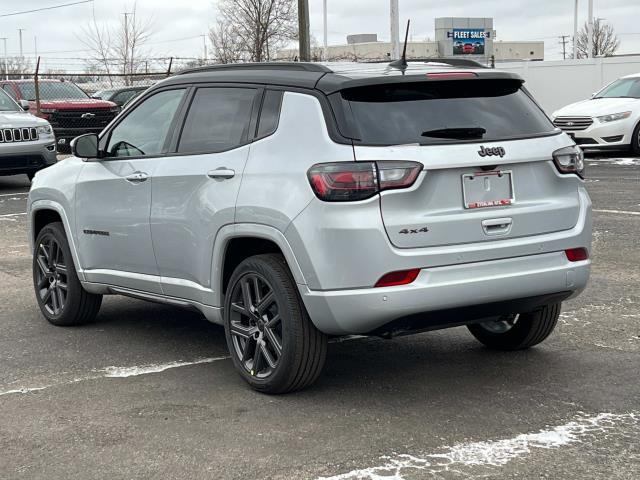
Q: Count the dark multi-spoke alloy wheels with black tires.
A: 2